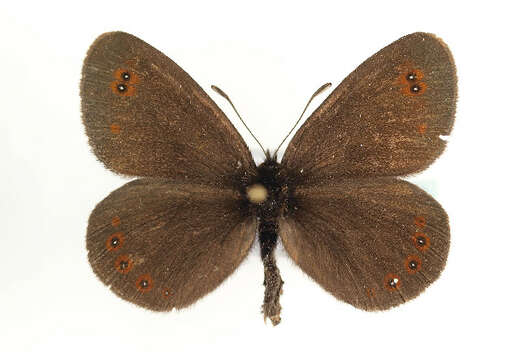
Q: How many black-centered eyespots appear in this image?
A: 10